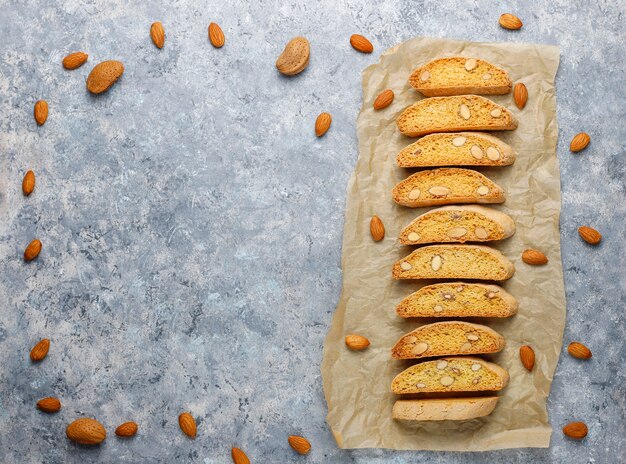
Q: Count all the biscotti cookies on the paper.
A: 10